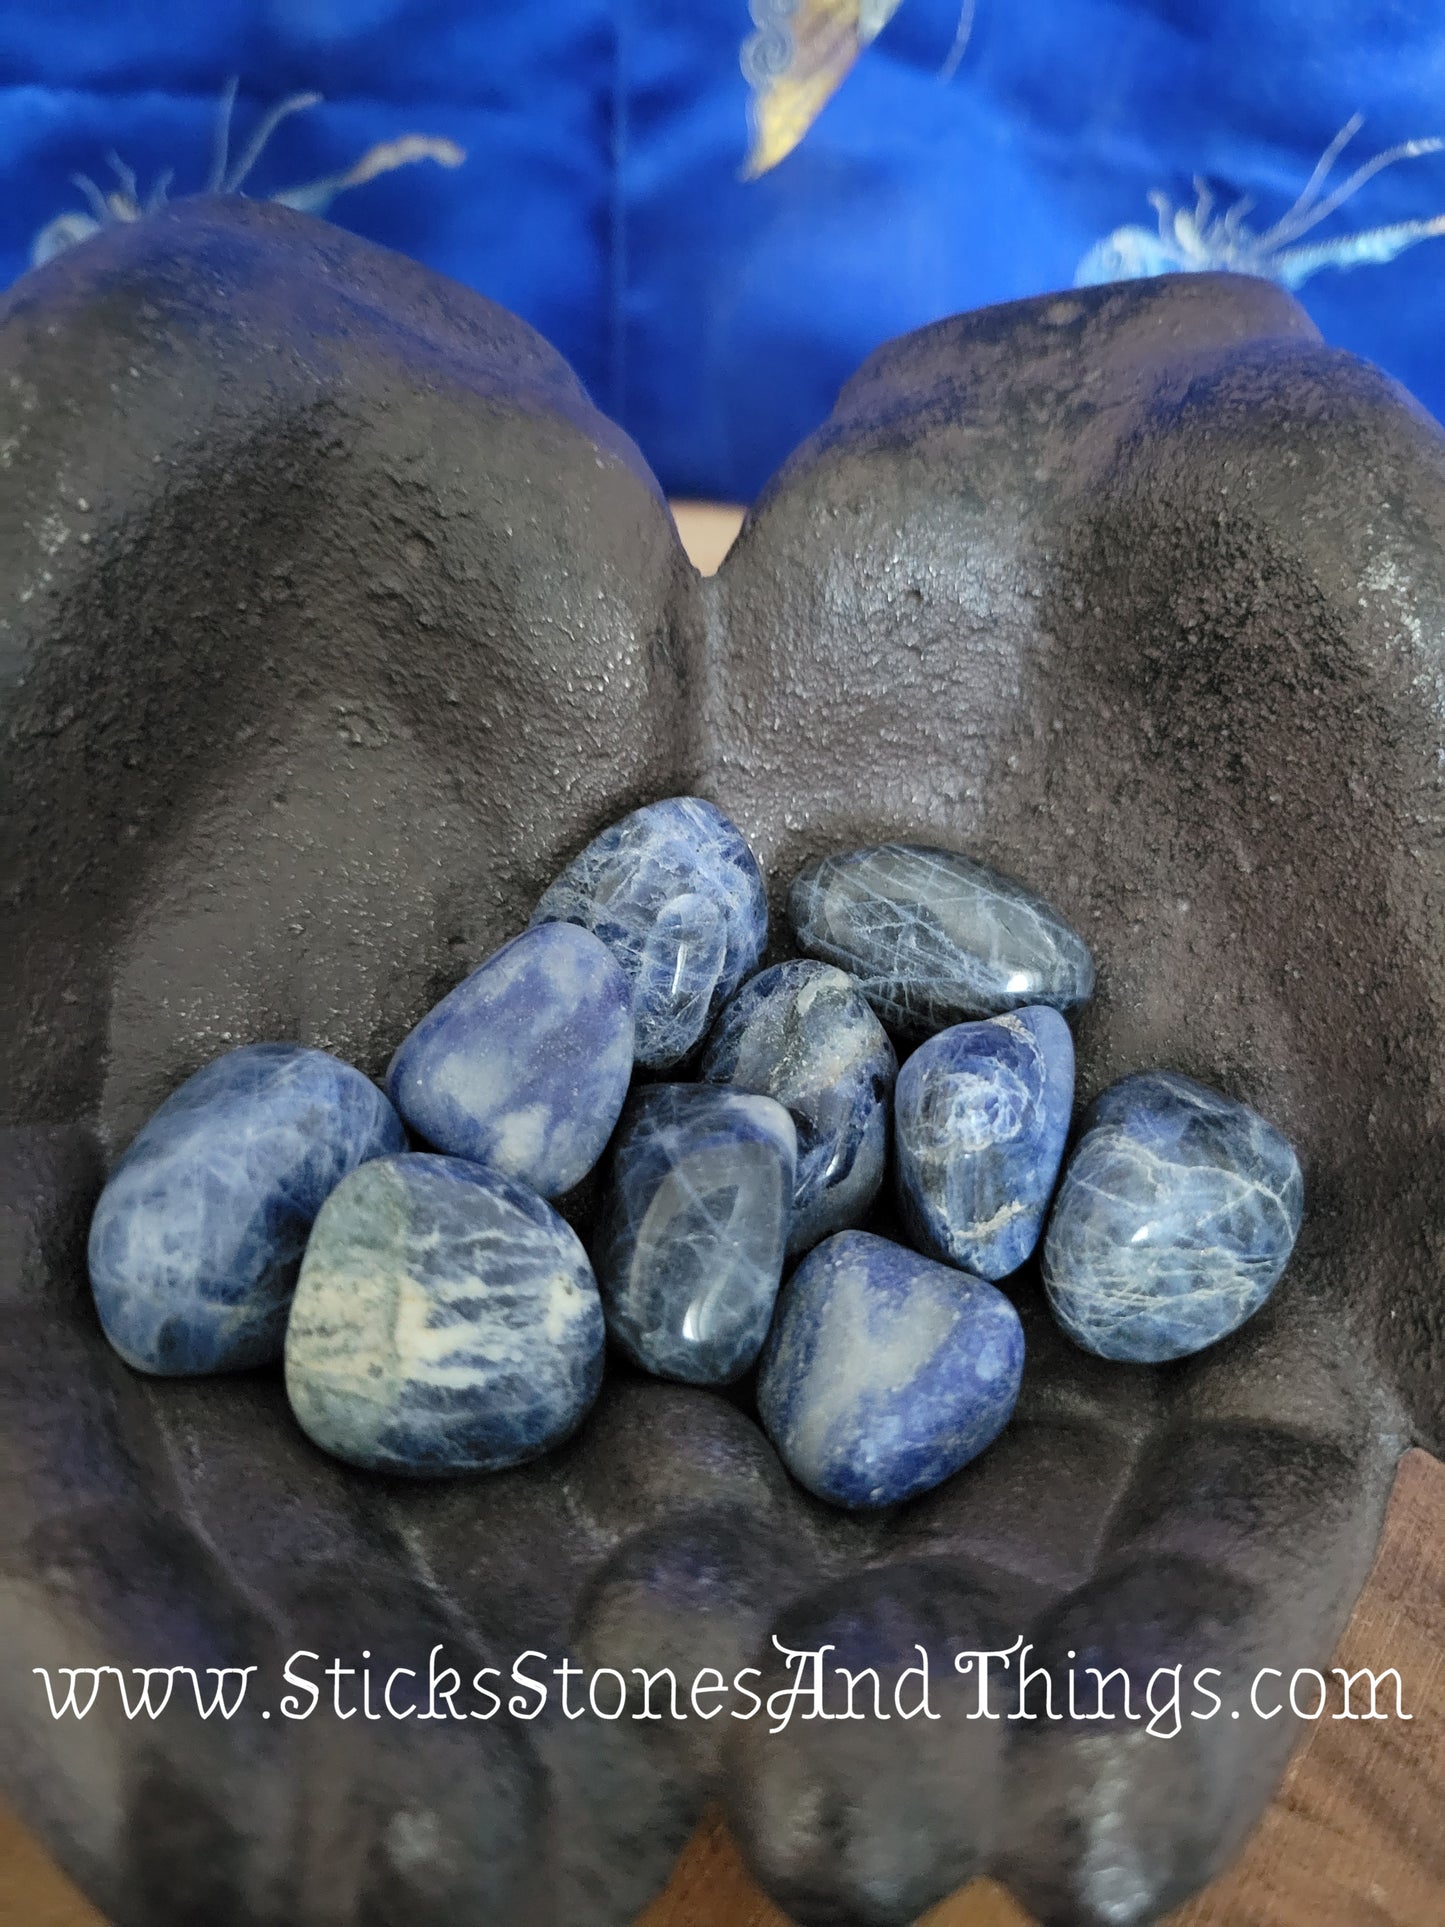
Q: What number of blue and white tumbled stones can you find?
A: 10